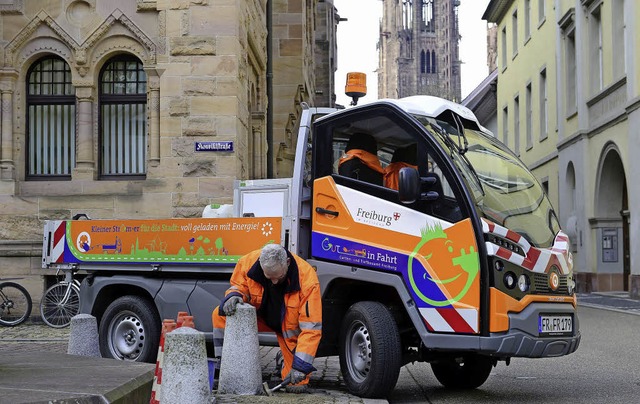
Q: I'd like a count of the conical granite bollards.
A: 3